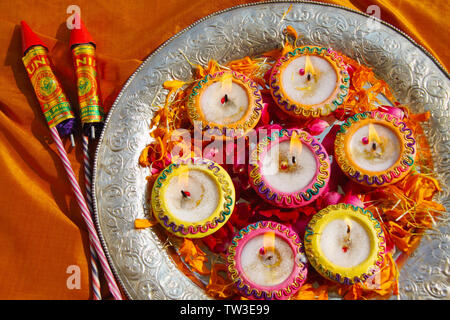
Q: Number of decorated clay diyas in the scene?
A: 7